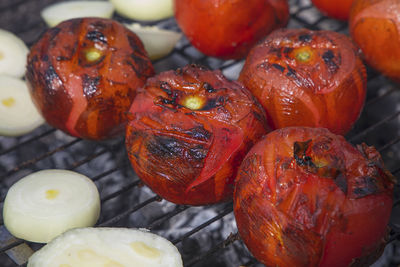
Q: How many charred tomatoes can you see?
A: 4